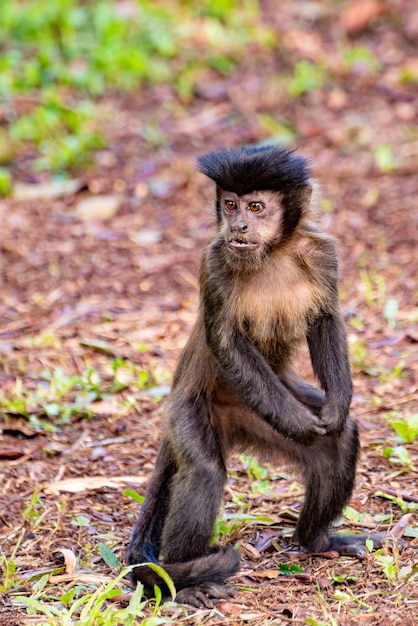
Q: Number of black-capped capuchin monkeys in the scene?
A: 1